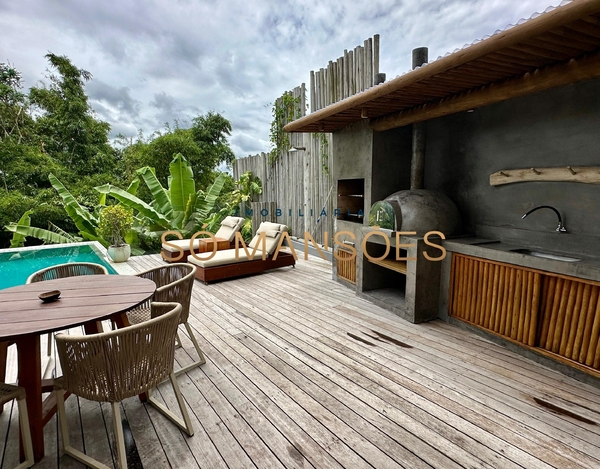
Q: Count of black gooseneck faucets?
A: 1